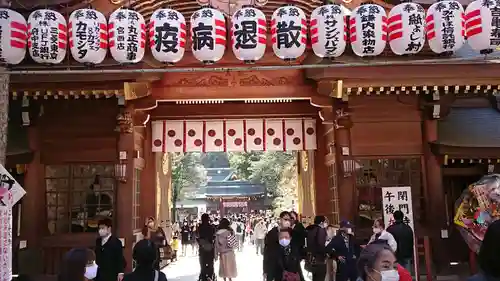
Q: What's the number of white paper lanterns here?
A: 13